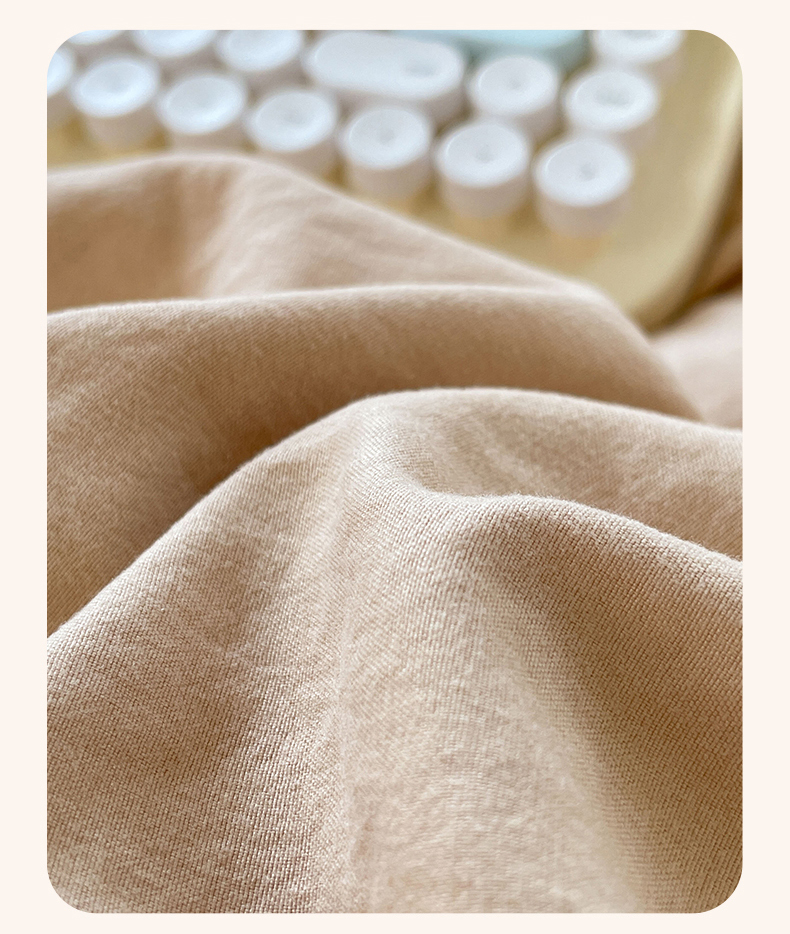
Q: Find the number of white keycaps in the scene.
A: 14